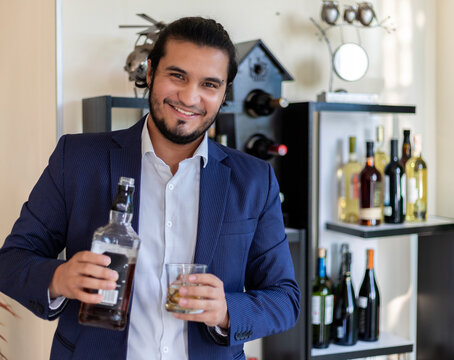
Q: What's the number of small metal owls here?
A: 3